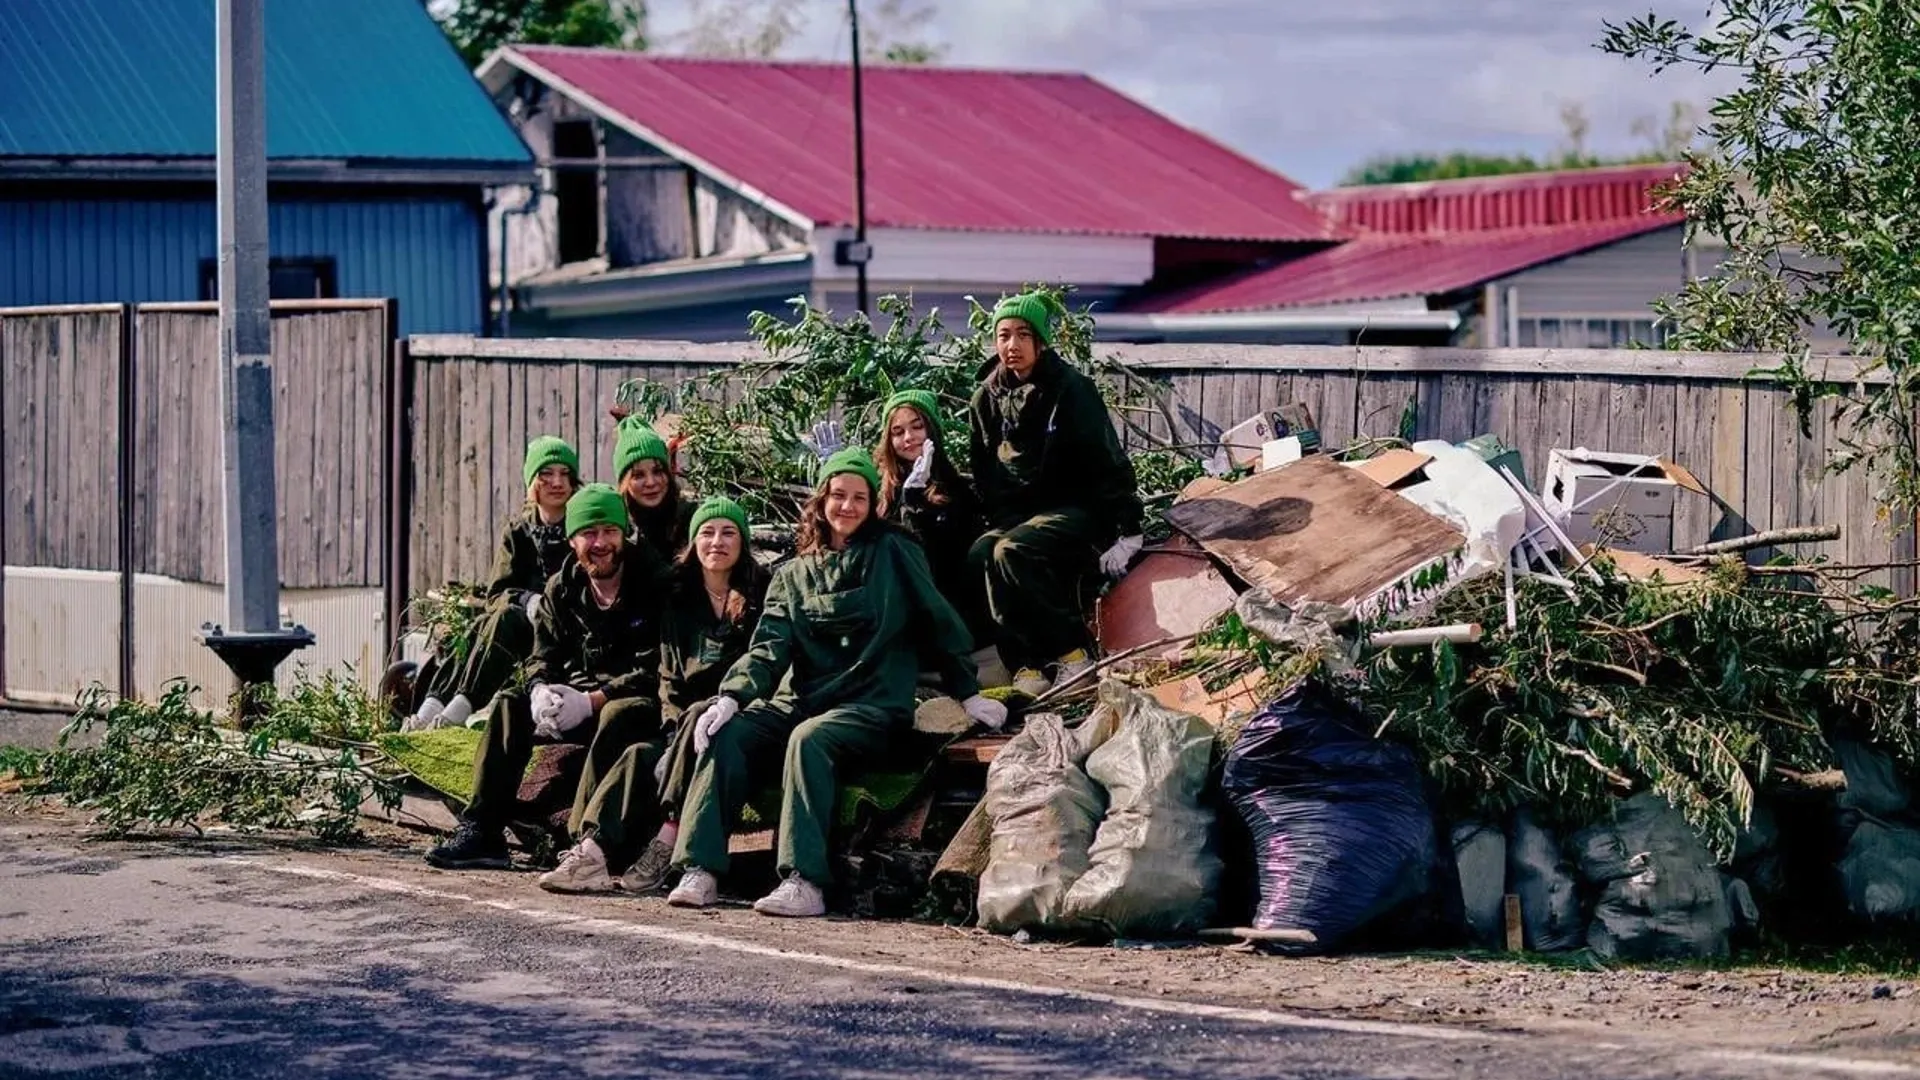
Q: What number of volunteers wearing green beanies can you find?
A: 7